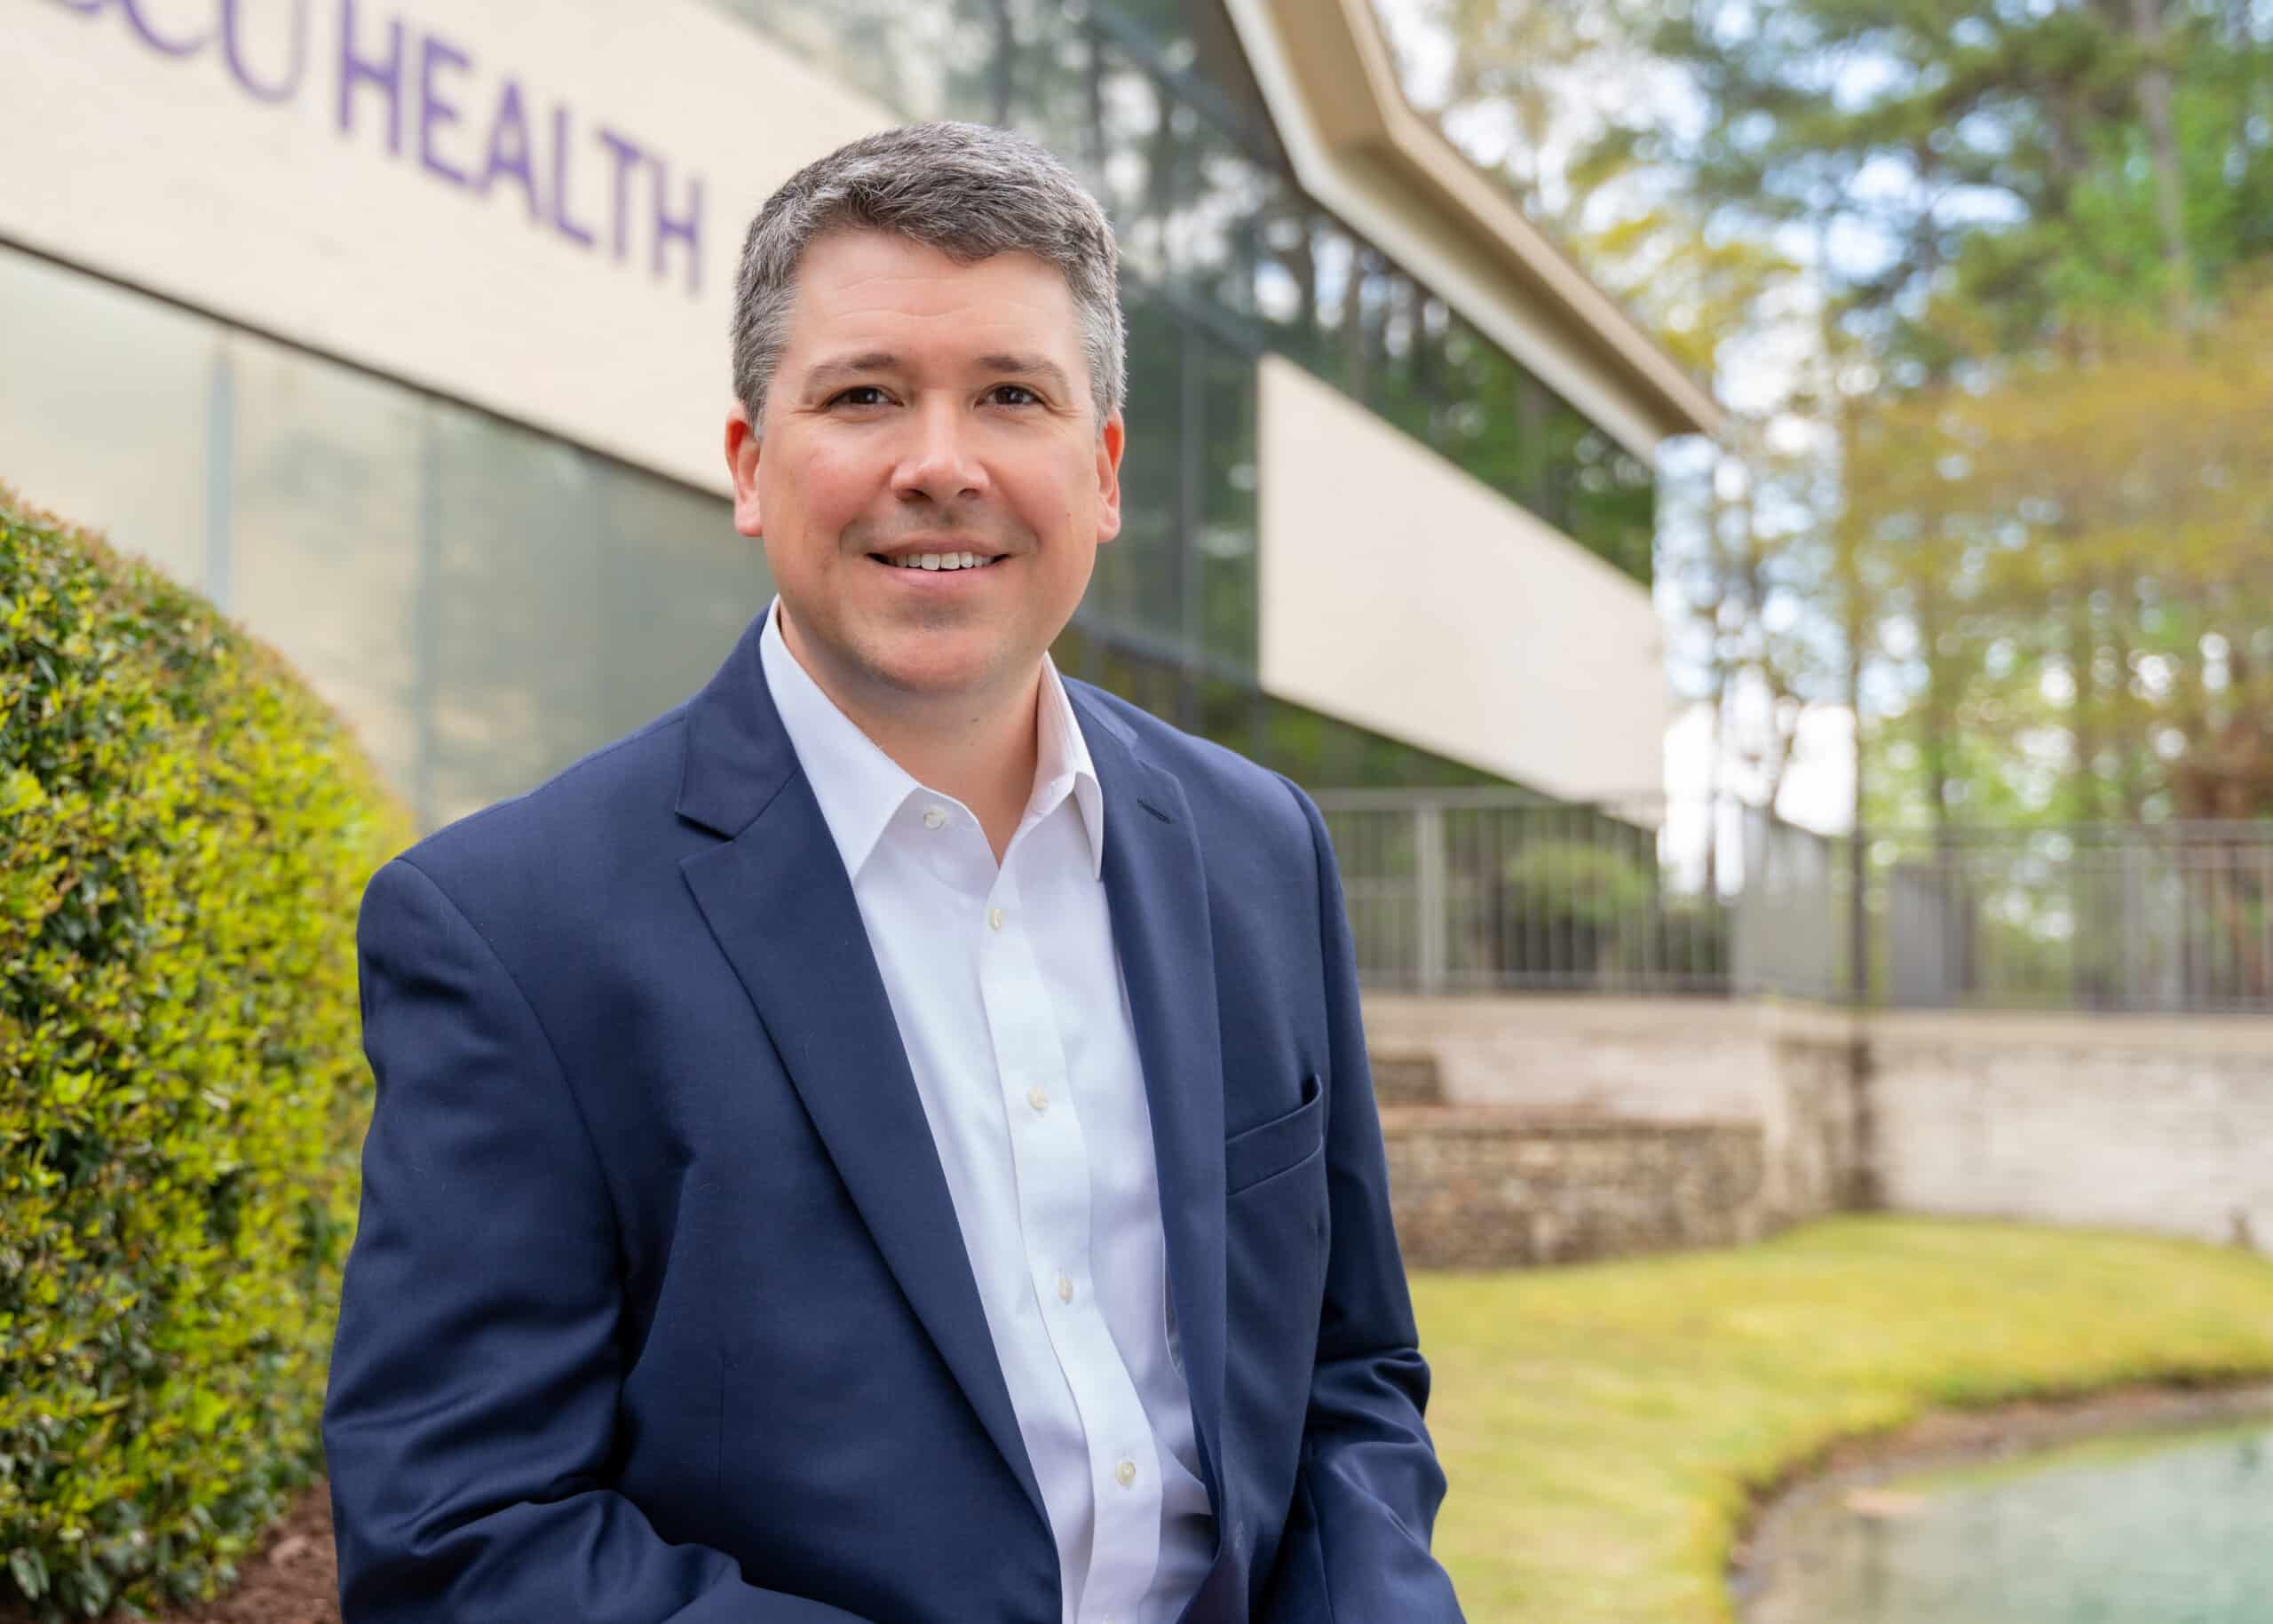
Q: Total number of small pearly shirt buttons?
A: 5